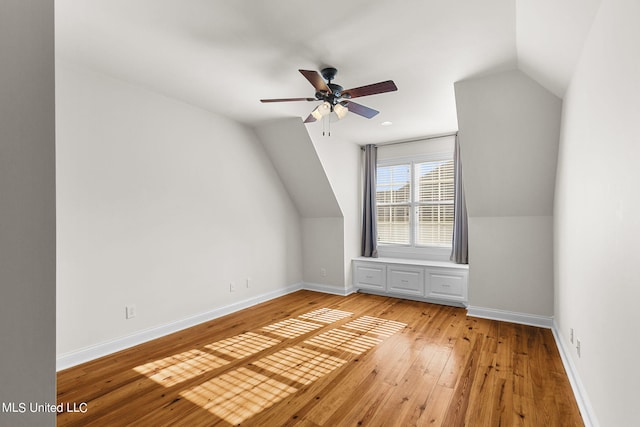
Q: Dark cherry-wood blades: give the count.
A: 5